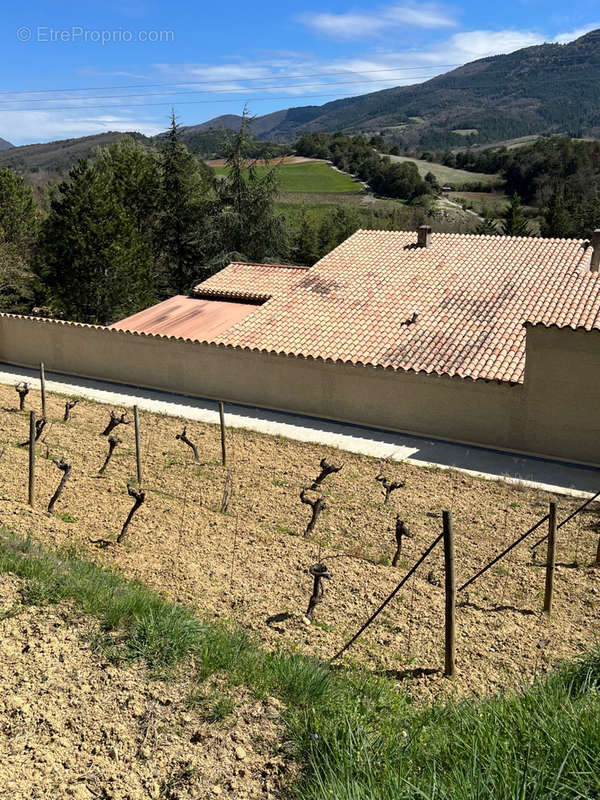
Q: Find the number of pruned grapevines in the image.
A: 13